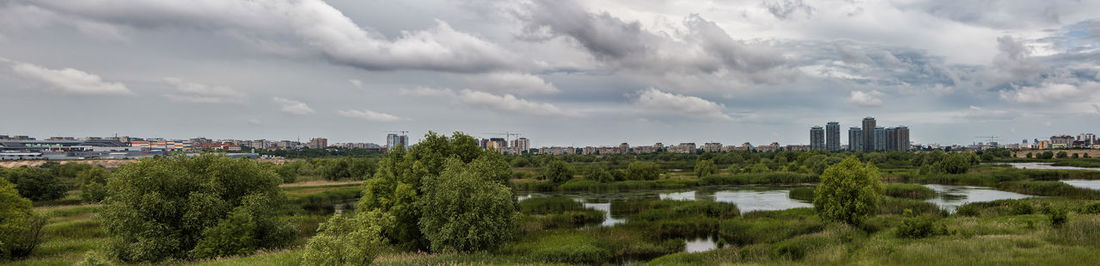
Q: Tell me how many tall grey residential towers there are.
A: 7